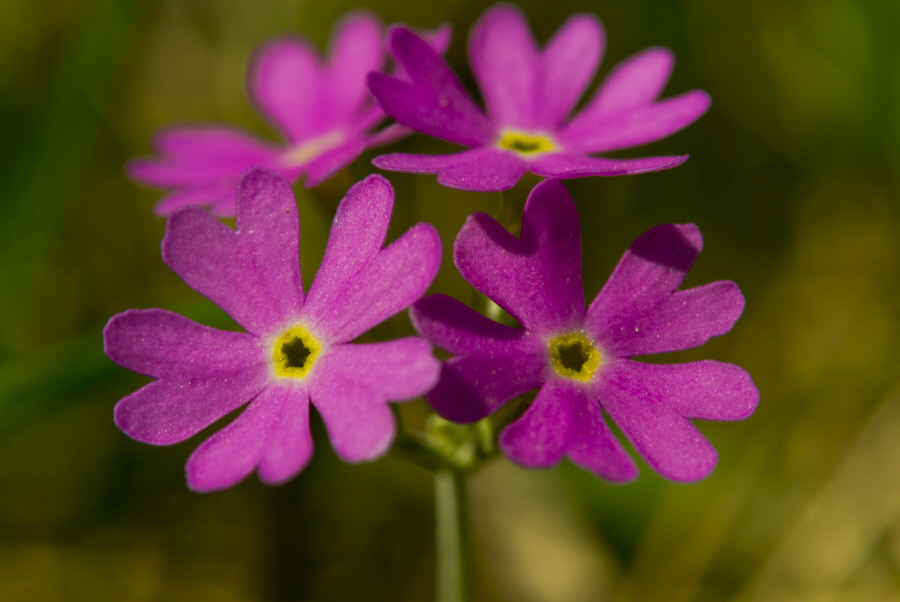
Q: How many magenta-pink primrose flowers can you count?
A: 4